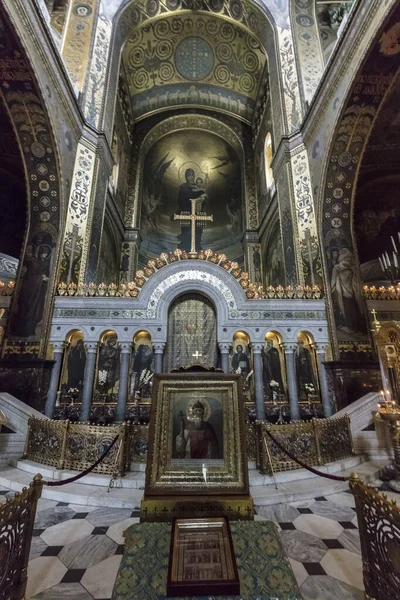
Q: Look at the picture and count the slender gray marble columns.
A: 8